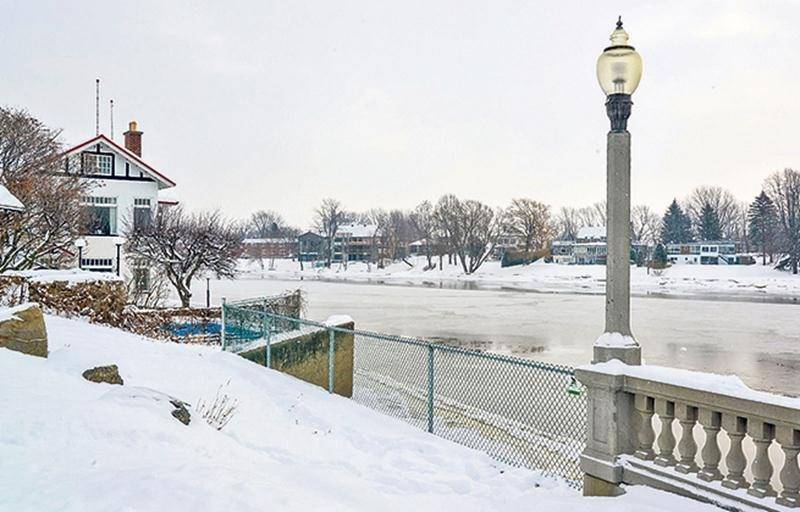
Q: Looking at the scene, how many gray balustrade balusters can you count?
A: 7